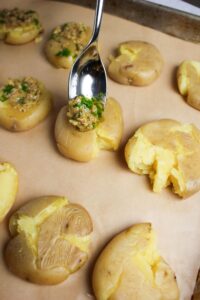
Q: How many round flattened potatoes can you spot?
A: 10